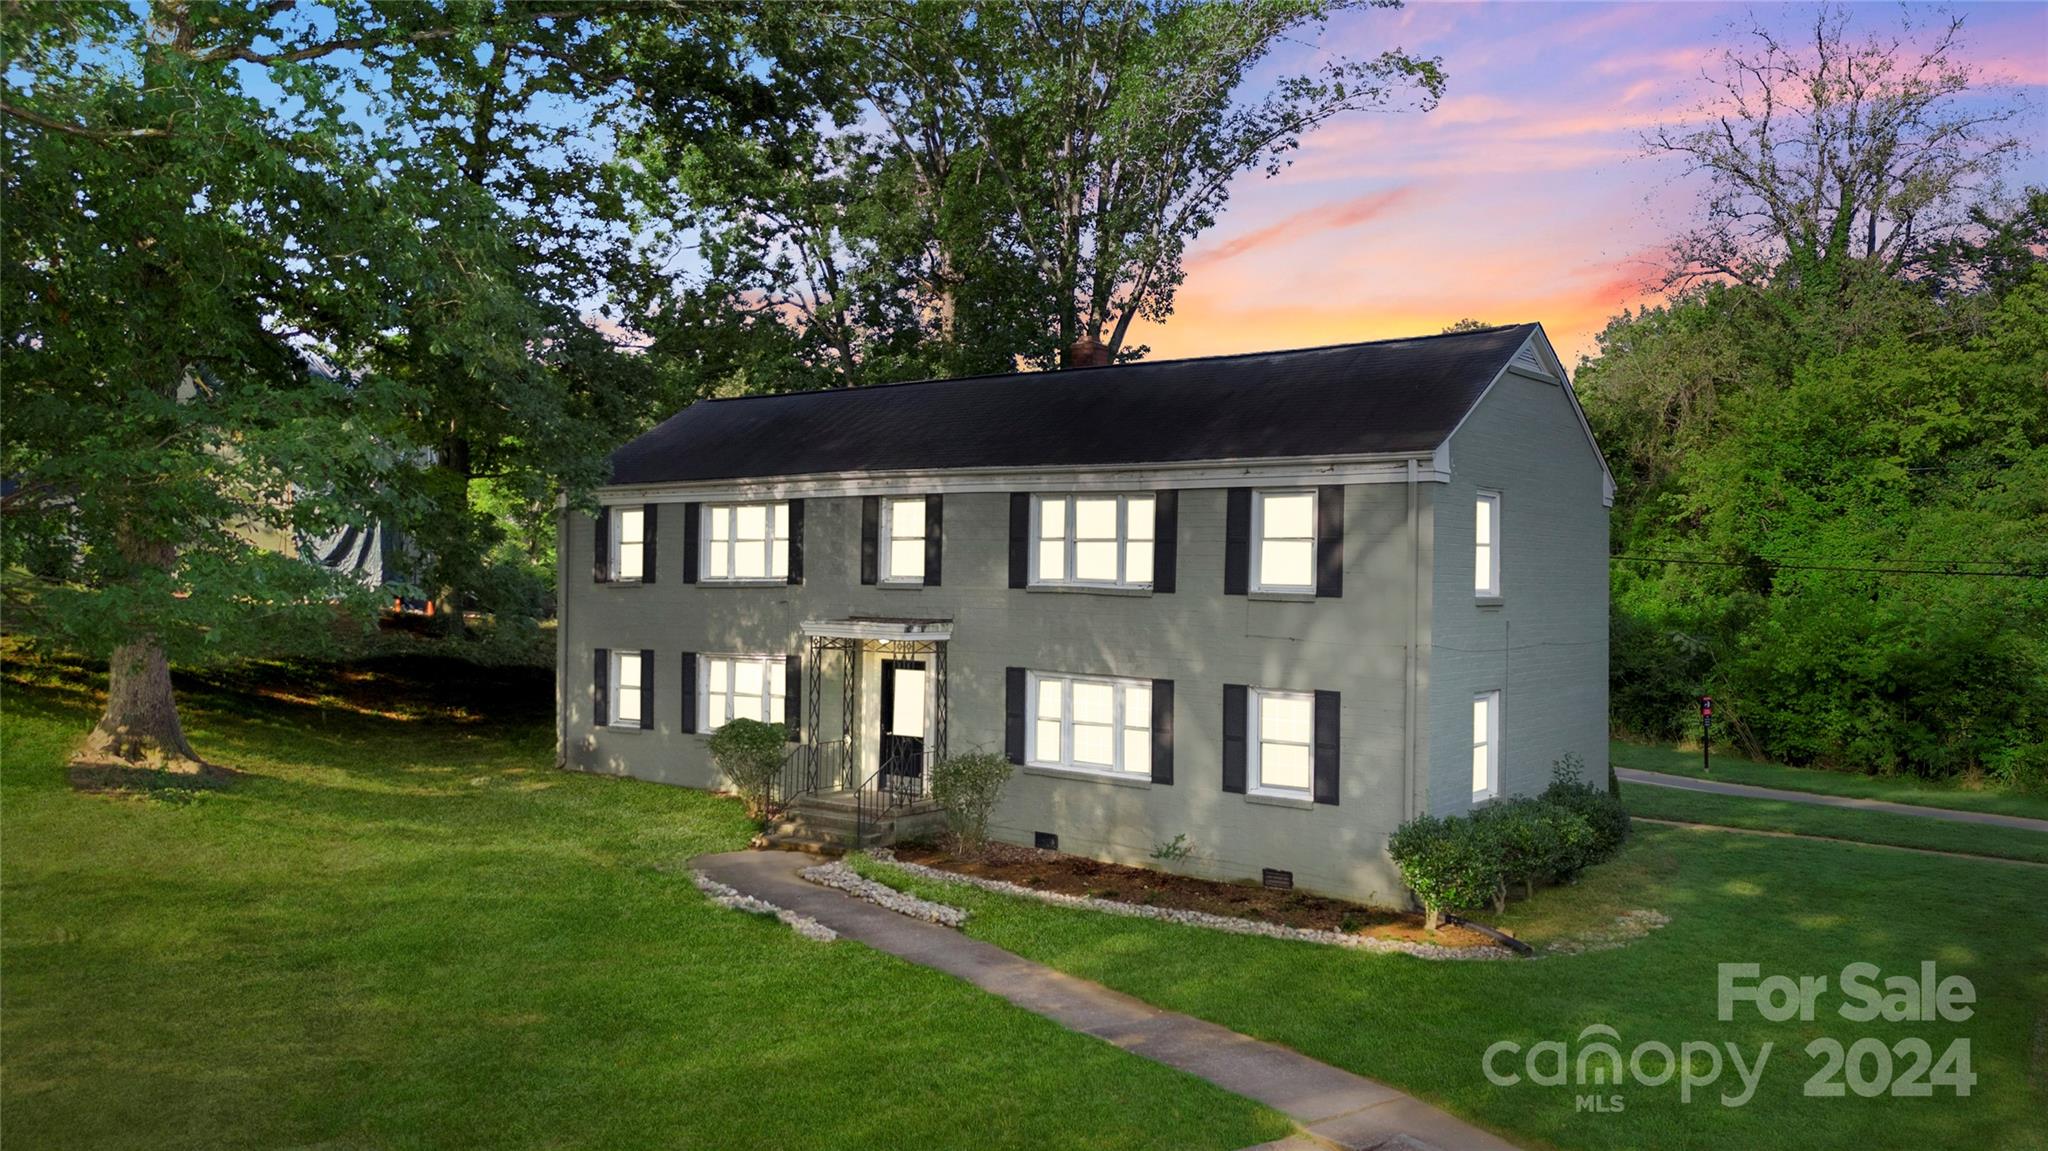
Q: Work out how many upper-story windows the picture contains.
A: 6